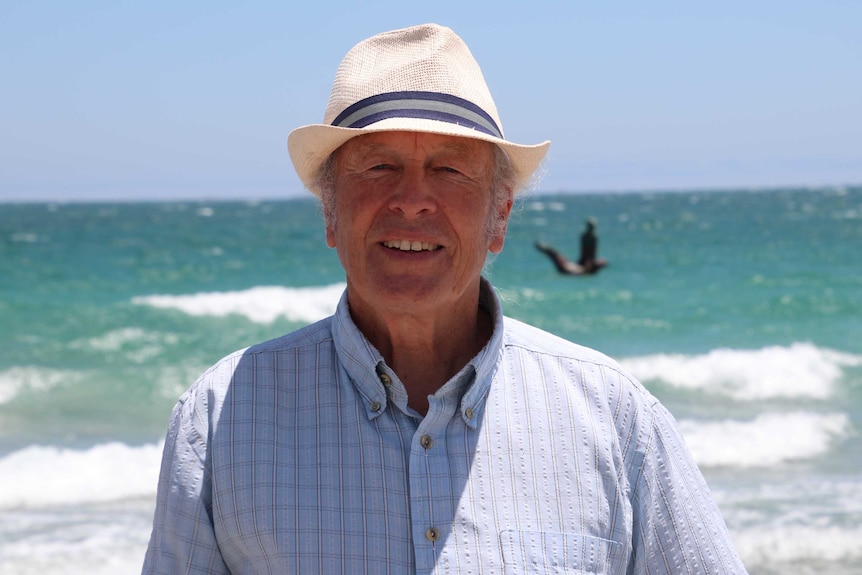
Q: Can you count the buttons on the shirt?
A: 5